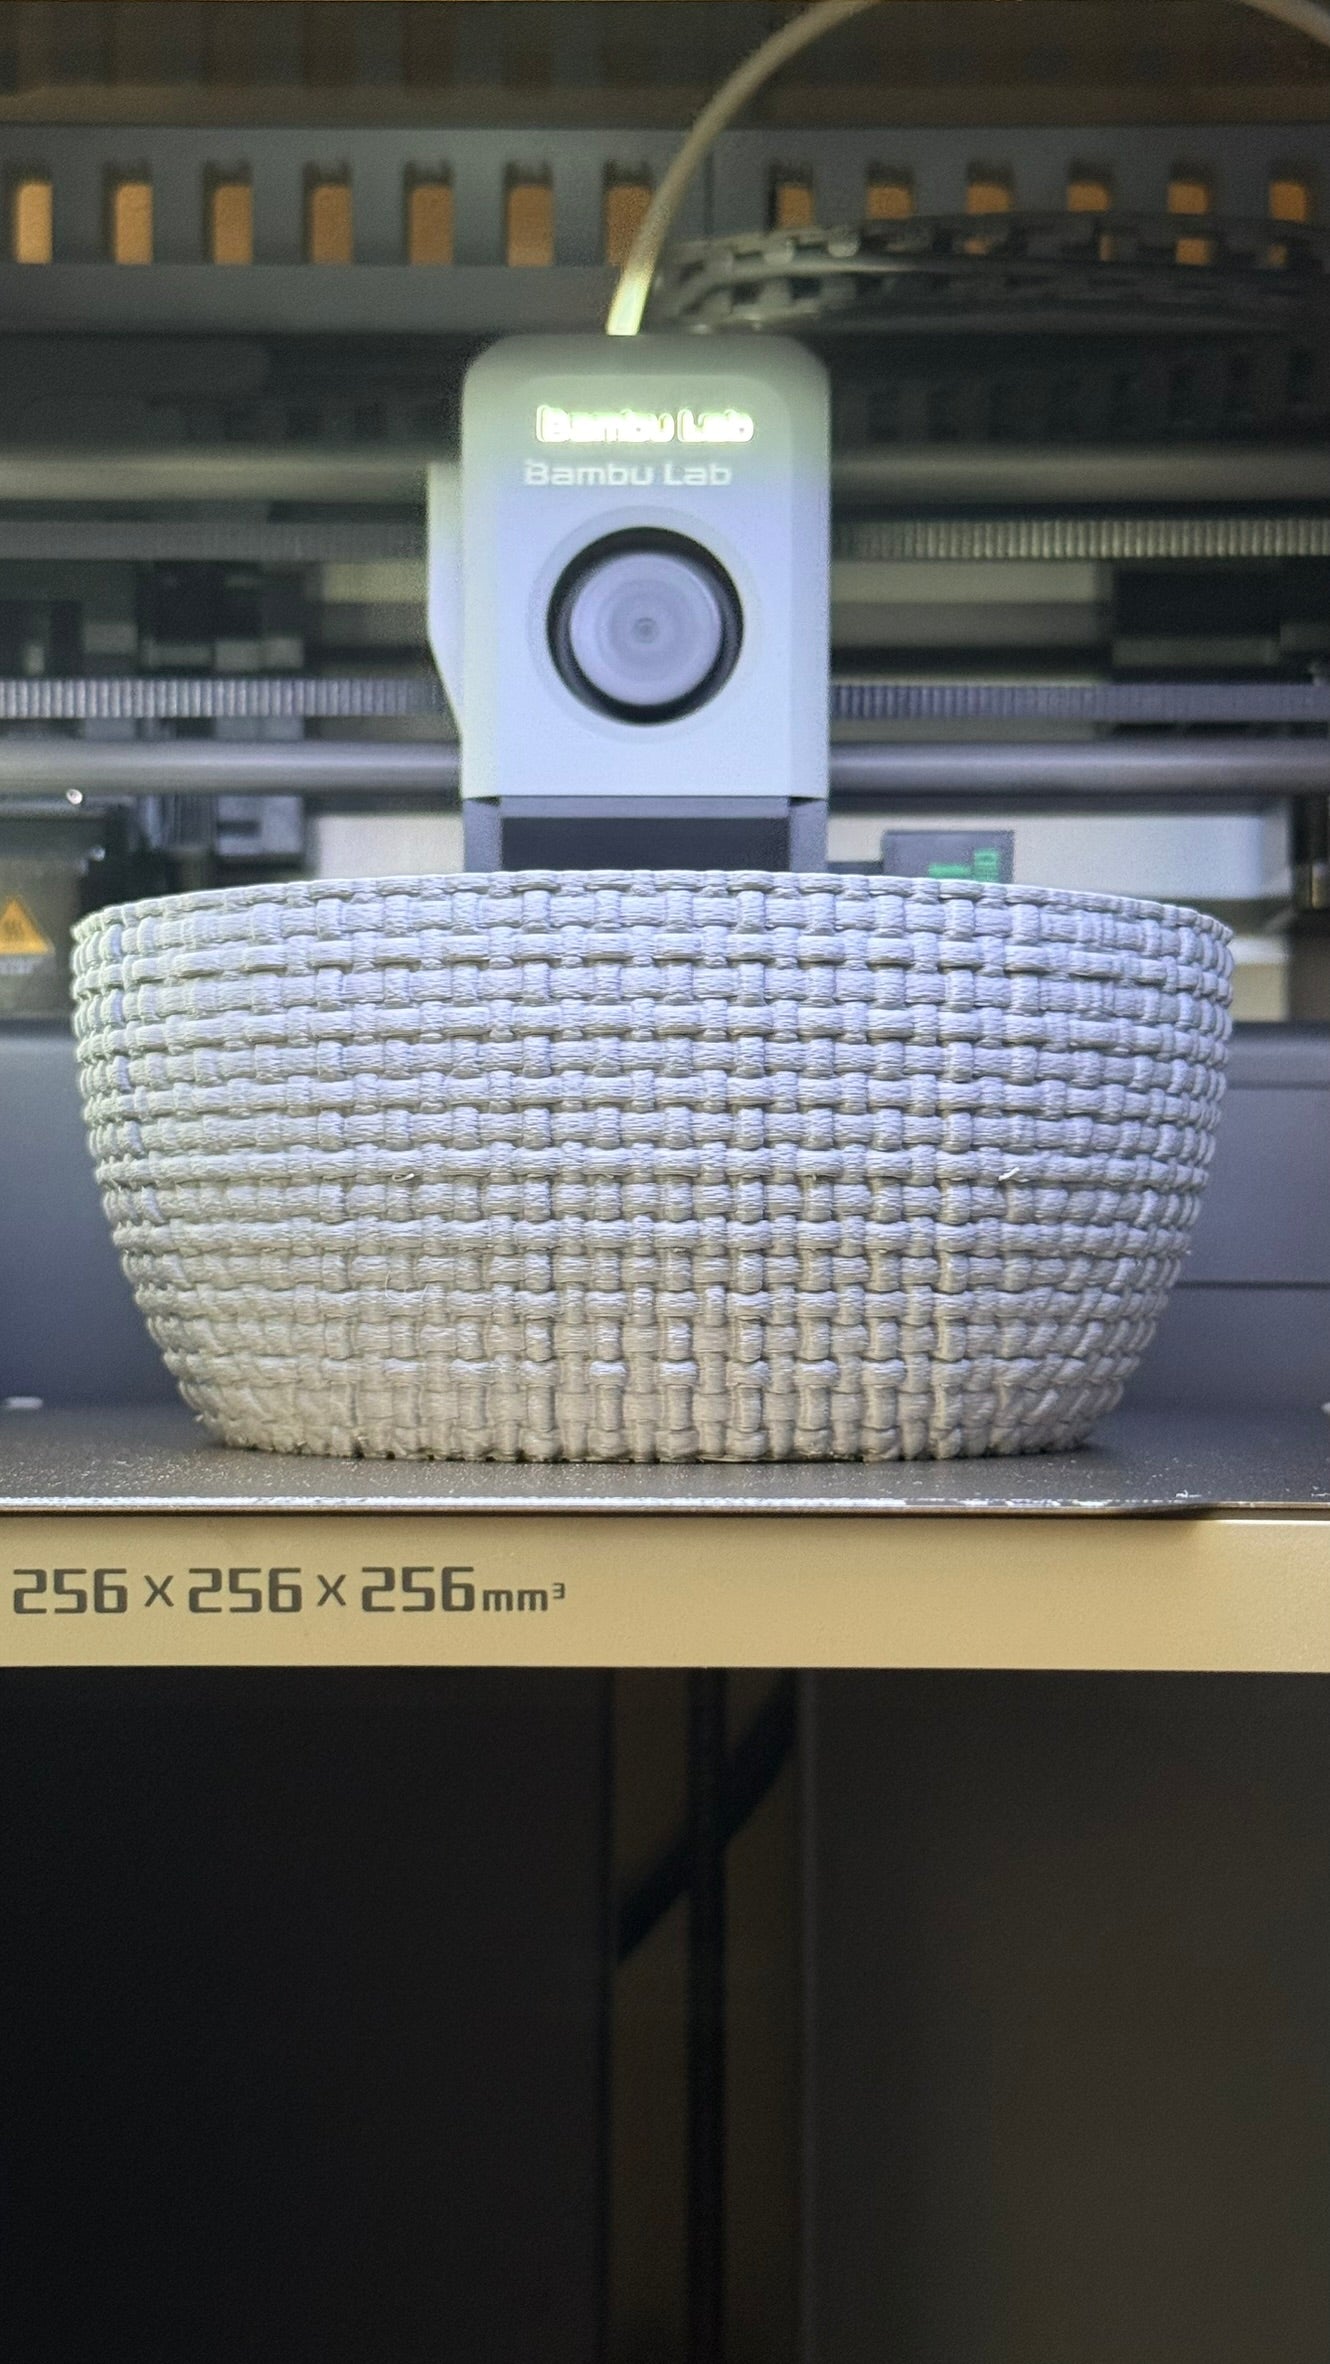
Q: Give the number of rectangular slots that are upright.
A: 13